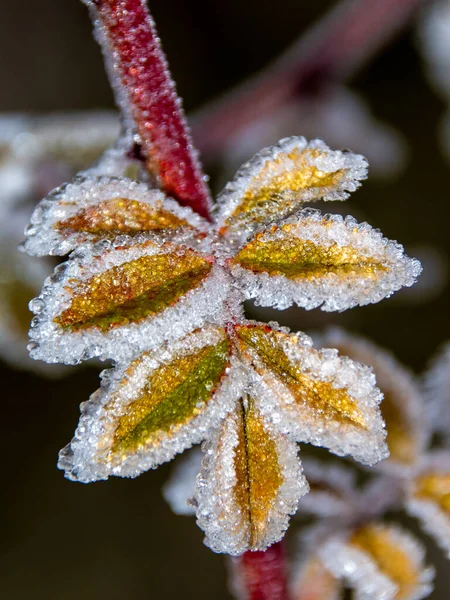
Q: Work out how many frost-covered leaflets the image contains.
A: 7